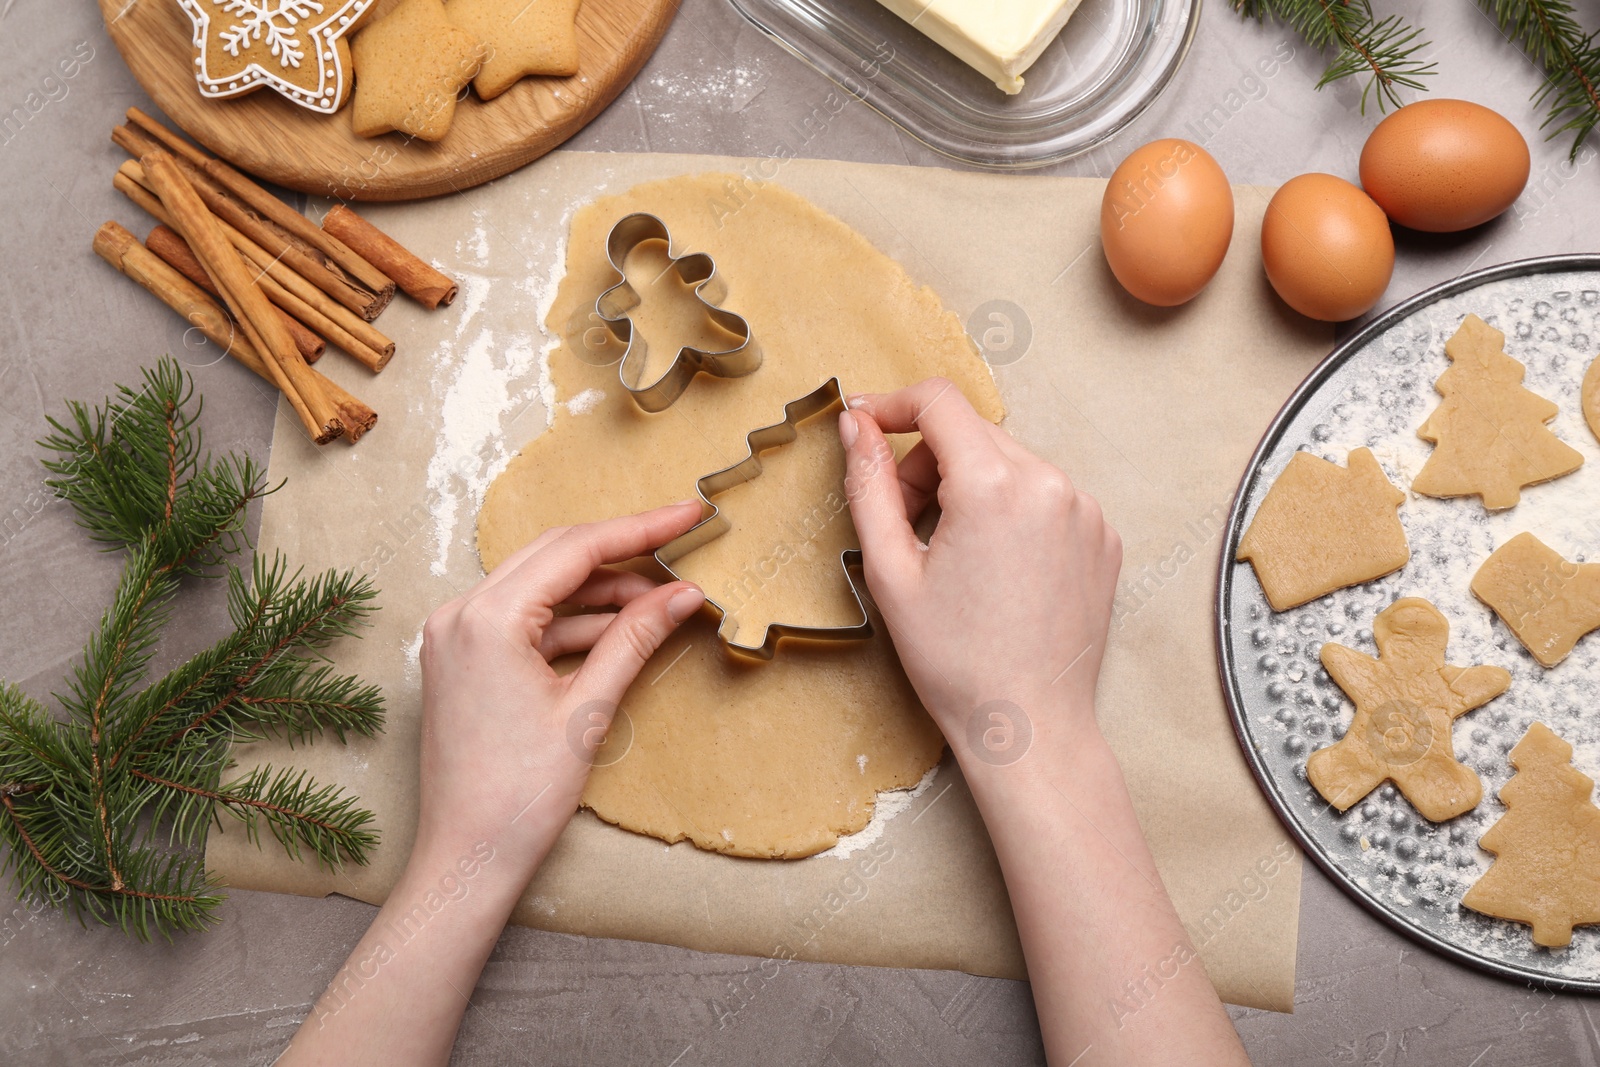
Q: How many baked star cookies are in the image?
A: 3